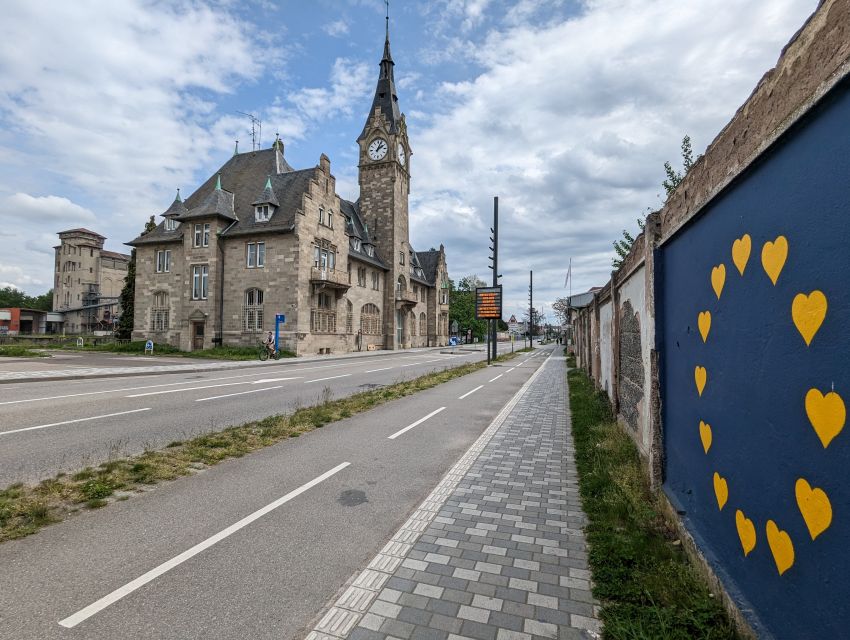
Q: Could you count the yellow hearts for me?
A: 12